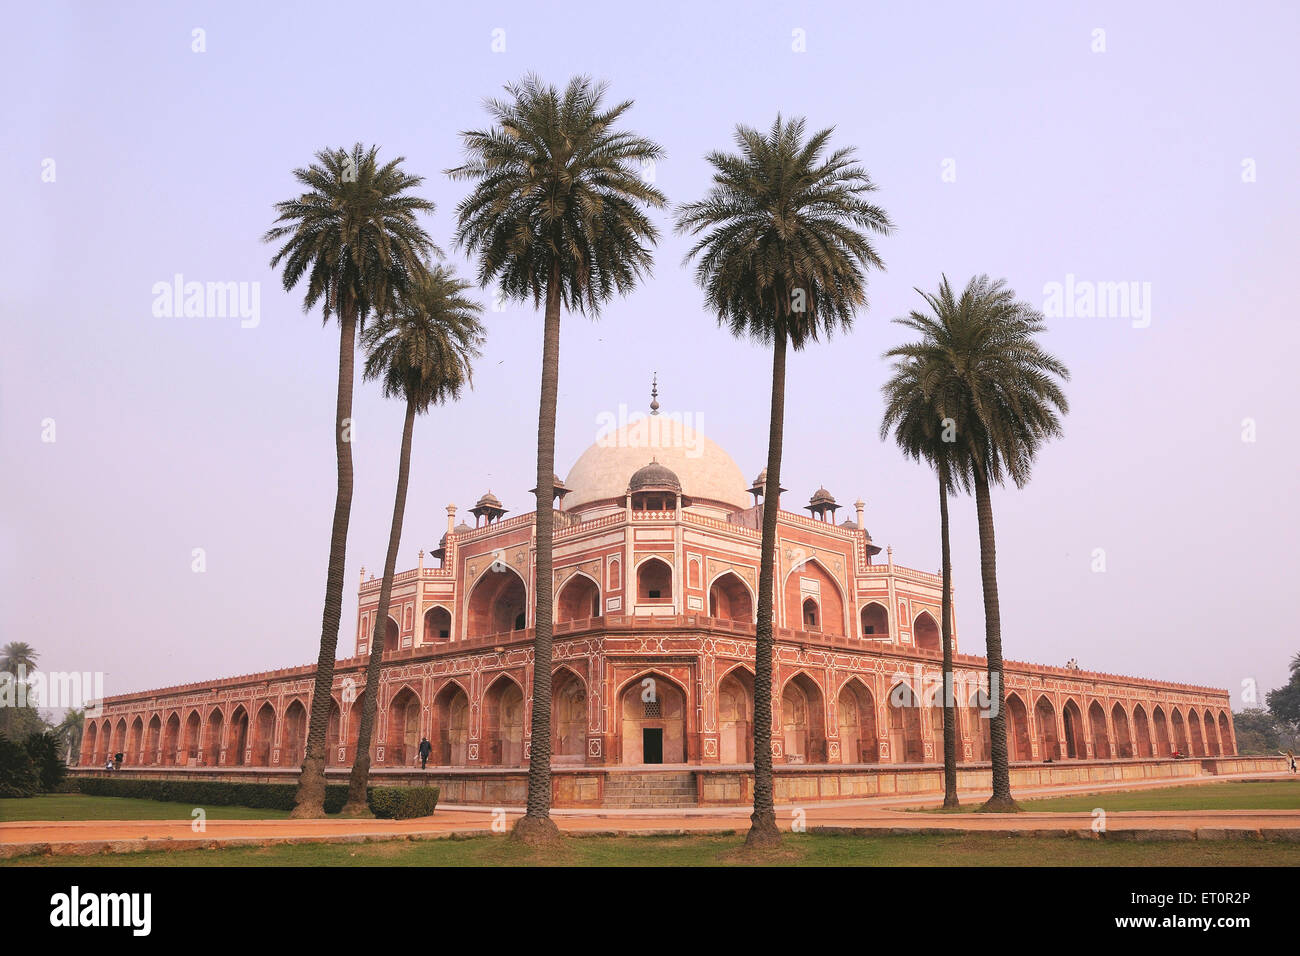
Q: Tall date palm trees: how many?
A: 6